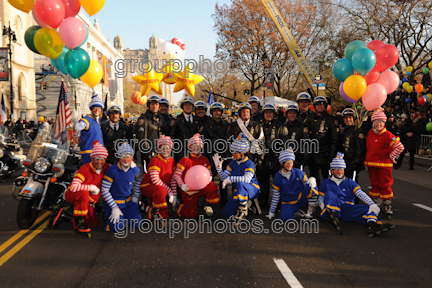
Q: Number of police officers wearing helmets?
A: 13